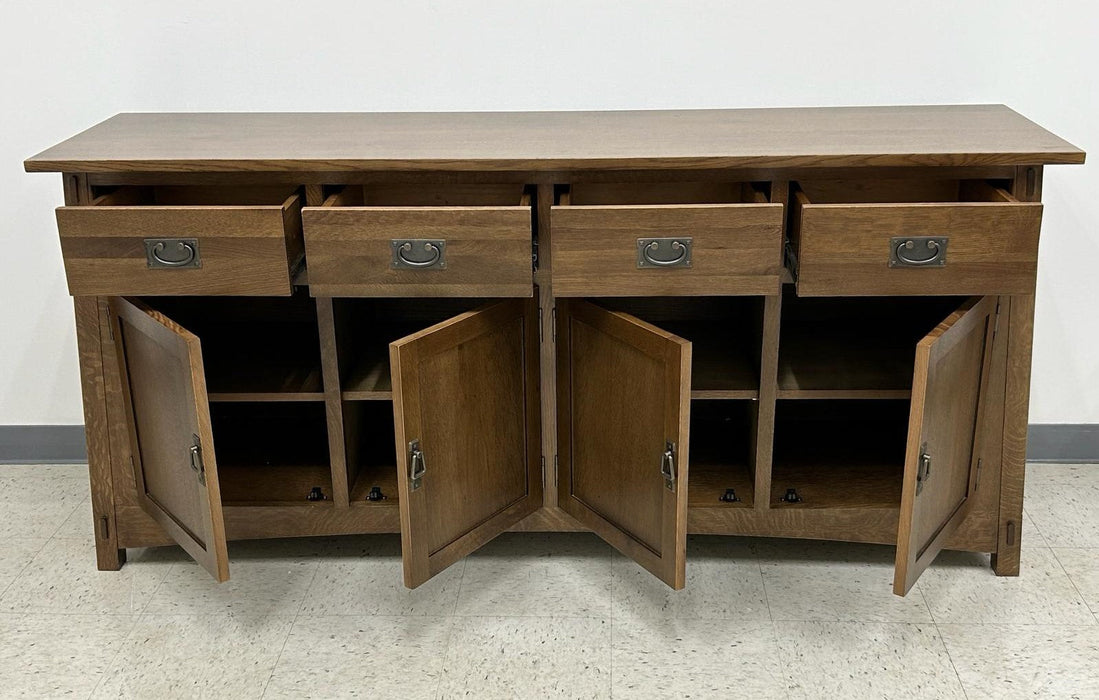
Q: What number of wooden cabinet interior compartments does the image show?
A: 8